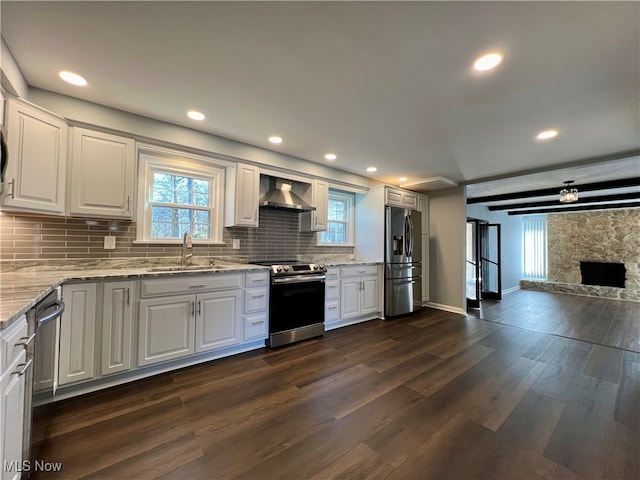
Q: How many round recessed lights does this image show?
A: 8